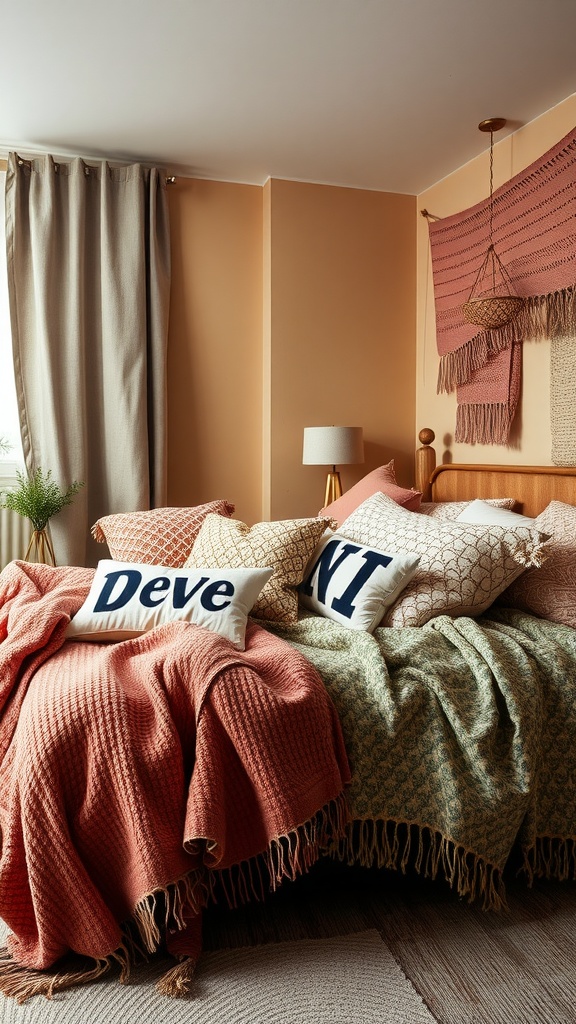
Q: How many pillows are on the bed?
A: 9